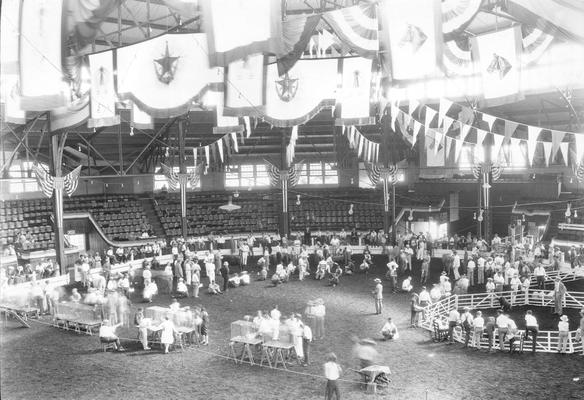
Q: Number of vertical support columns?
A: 5